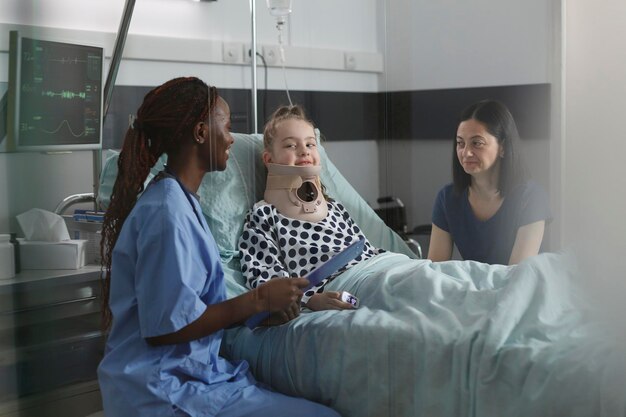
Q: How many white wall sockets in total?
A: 4